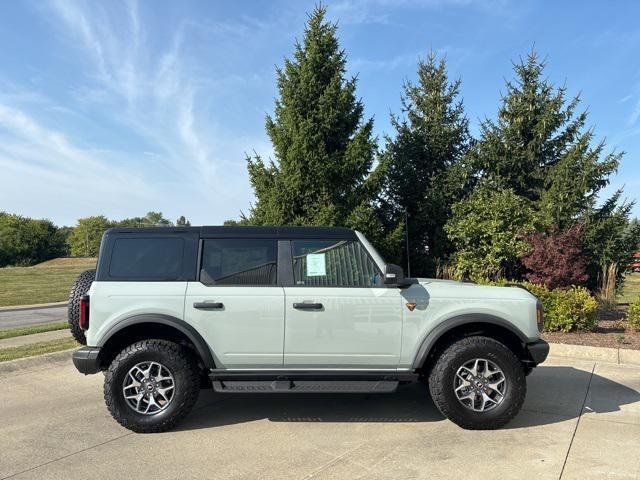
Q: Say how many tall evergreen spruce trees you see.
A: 3